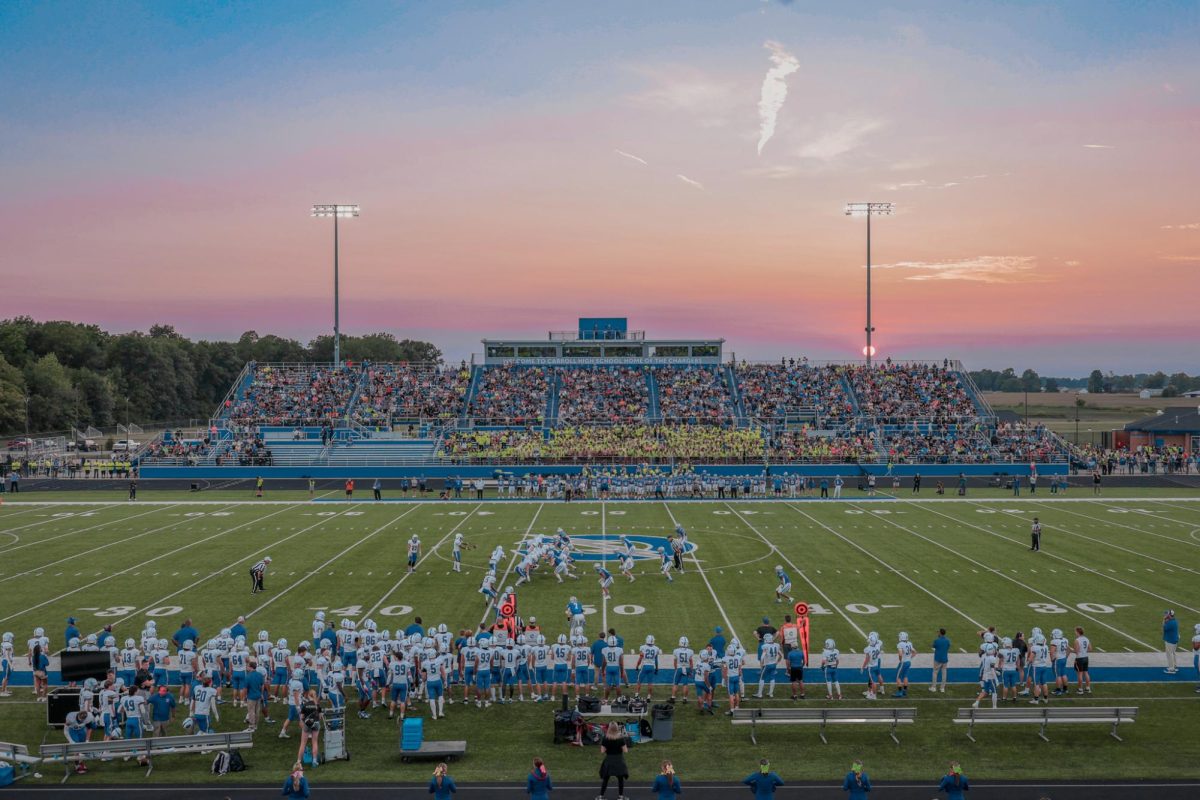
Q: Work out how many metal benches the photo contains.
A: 4